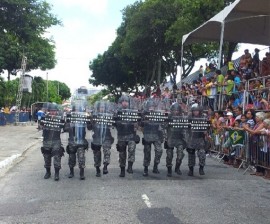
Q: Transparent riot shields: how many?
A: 7